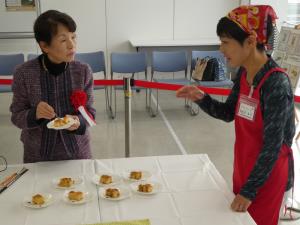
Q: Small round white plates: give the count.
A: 8